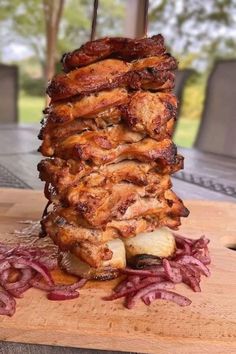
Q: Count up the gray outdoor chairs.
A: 3